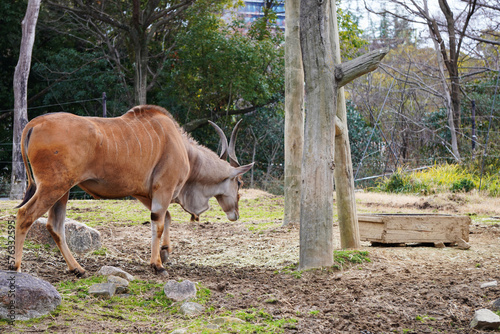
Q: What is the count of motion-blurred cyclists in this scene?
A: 0